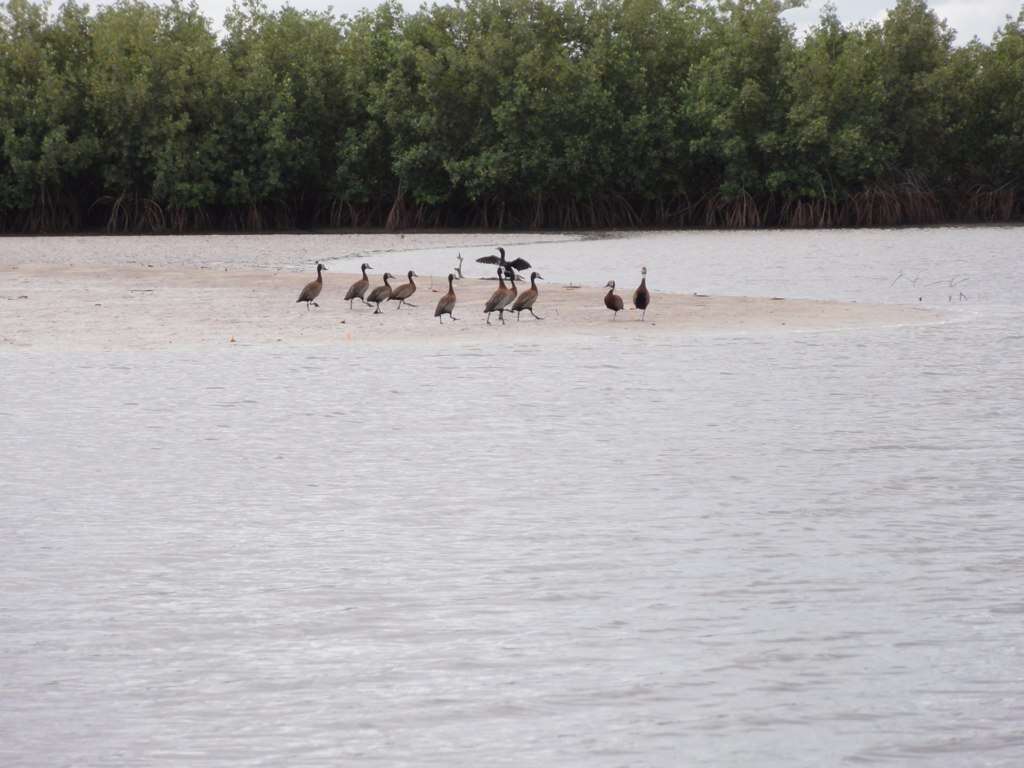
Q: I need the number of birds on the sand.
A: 11